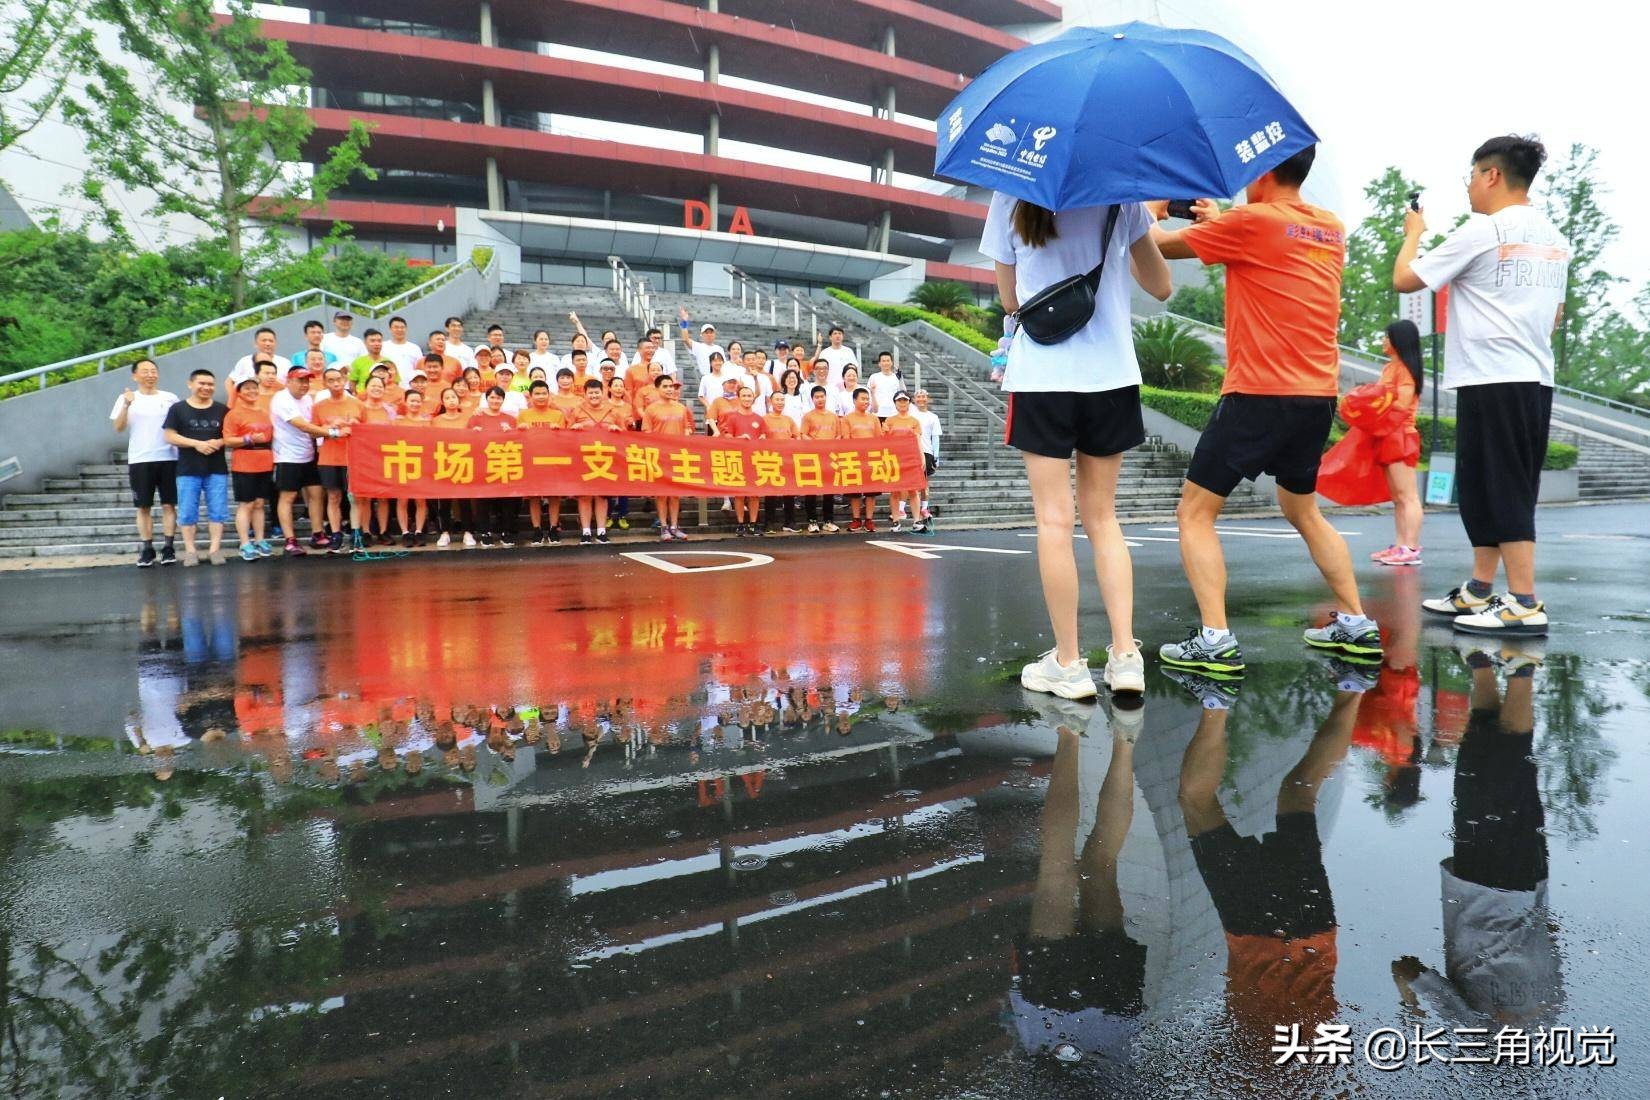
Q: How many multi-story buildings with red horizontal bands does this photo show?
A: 1